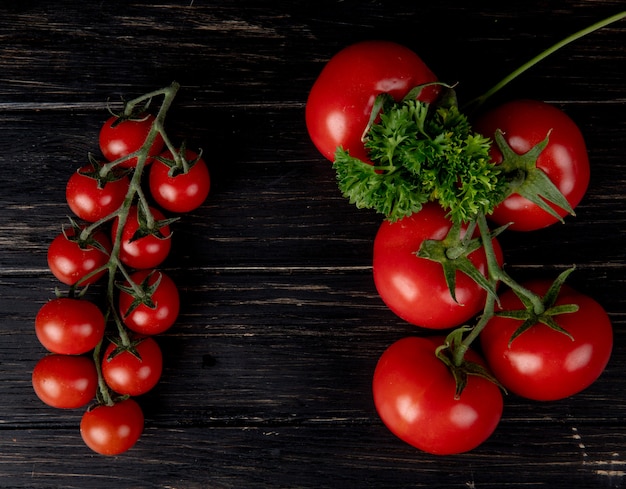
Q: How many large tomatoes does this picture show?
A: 5